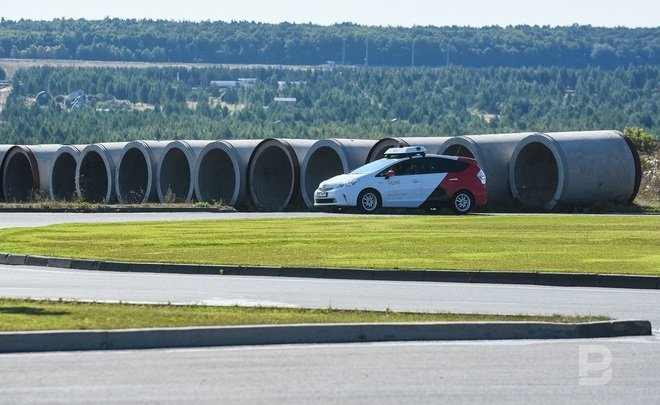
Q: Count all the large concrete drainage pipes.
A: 11